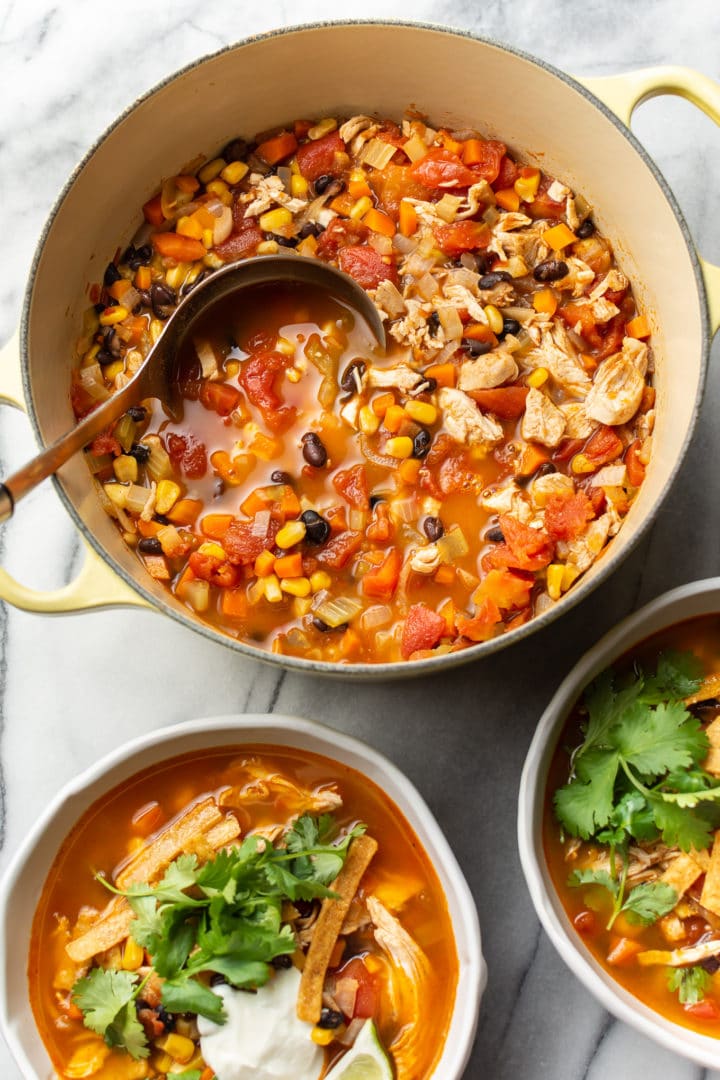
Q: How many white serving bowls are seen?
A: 2